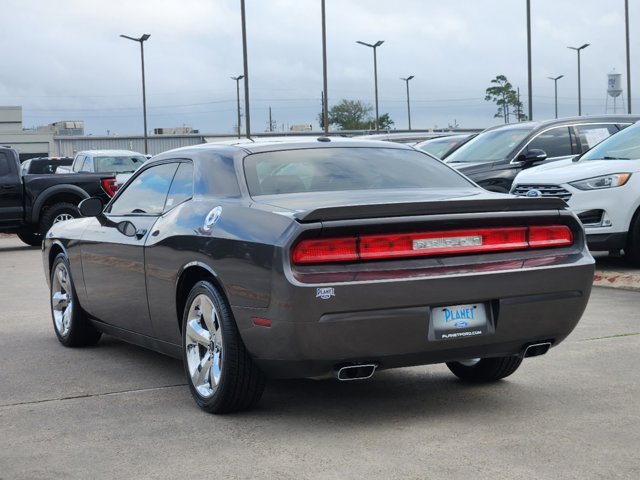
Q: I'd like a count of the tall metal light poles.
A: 10